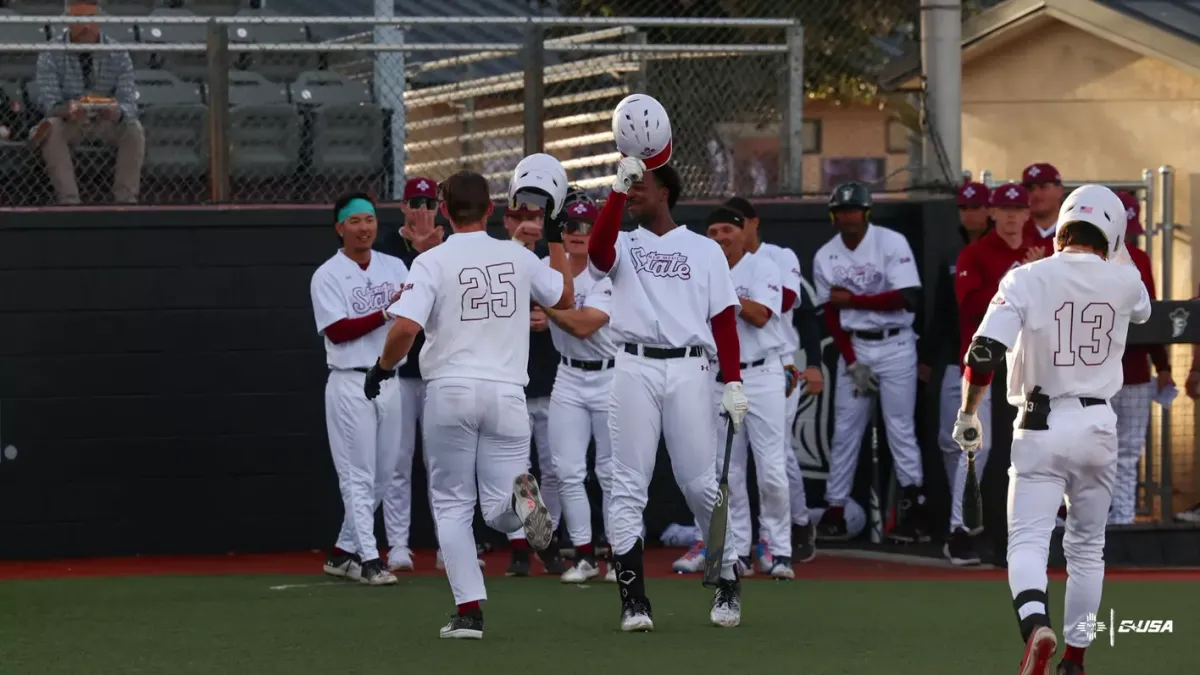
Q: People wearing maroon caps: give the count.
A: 7